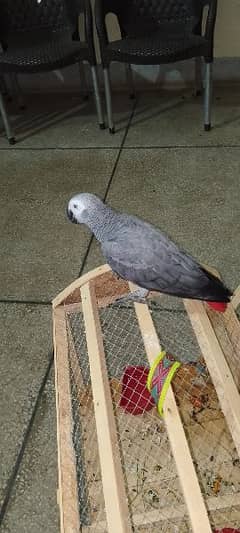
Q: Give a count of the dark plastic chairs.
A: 2